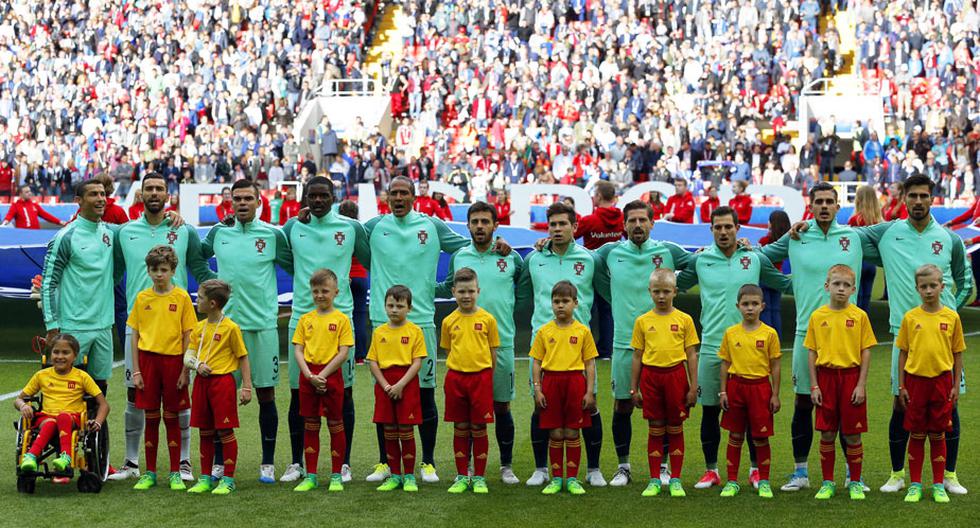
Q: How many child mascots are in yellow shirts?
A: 11